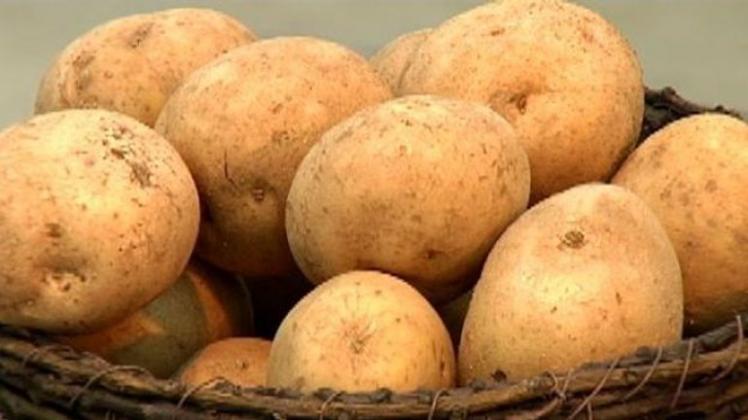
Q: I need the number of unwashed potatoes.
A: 11